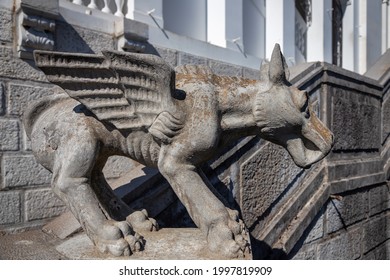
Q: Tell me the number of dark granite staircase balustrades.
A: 1